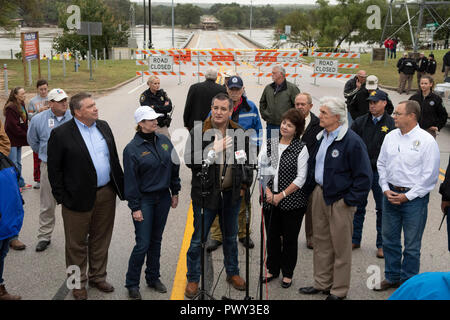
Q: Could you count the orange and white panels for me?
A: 12